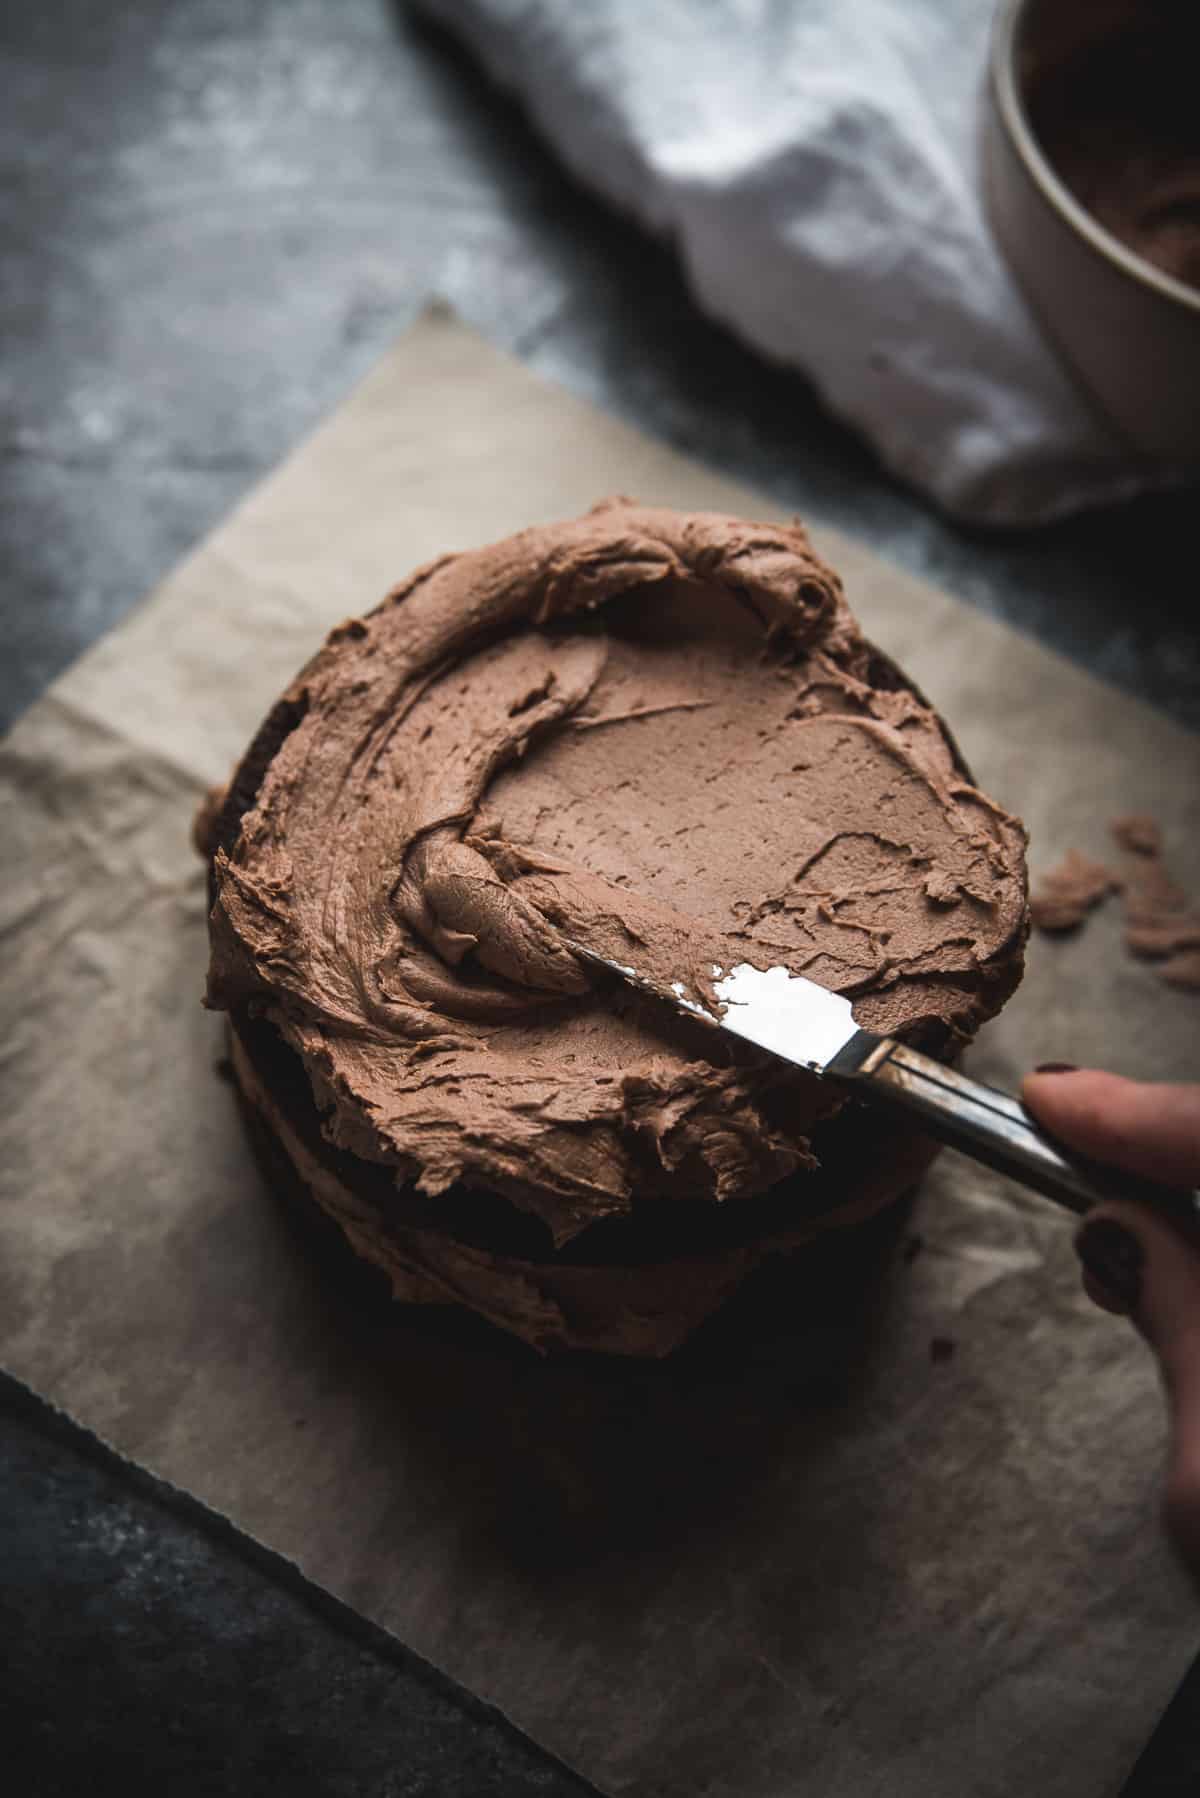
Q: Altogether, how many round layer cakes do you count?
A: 1